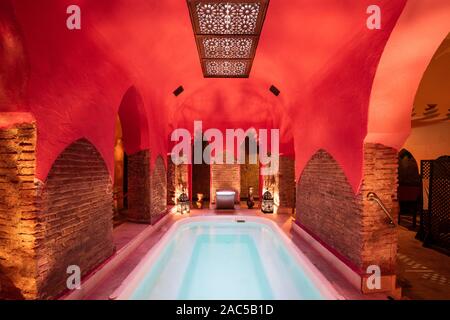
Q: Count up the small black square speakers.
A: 2